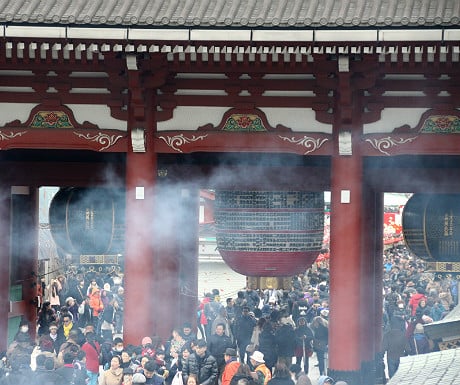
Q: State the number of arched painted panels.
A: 3